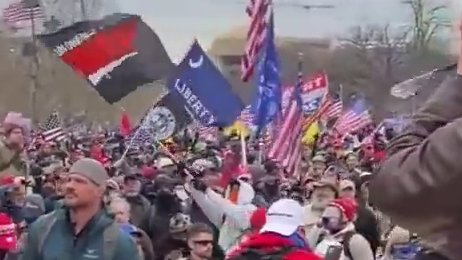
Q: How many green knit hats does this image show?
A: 1